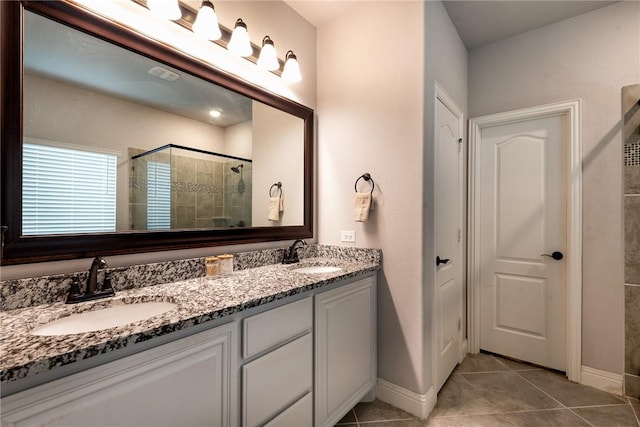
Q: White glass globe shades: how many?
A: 5